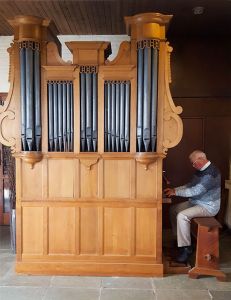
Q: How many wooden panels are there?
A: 10